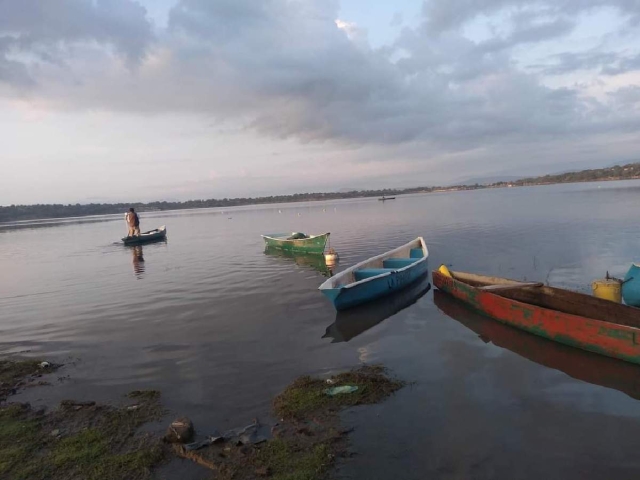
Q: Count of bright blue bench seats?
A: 3